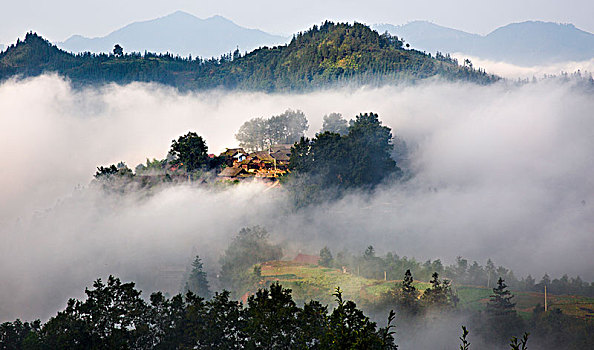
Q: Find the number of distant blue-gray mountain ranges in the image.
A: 2